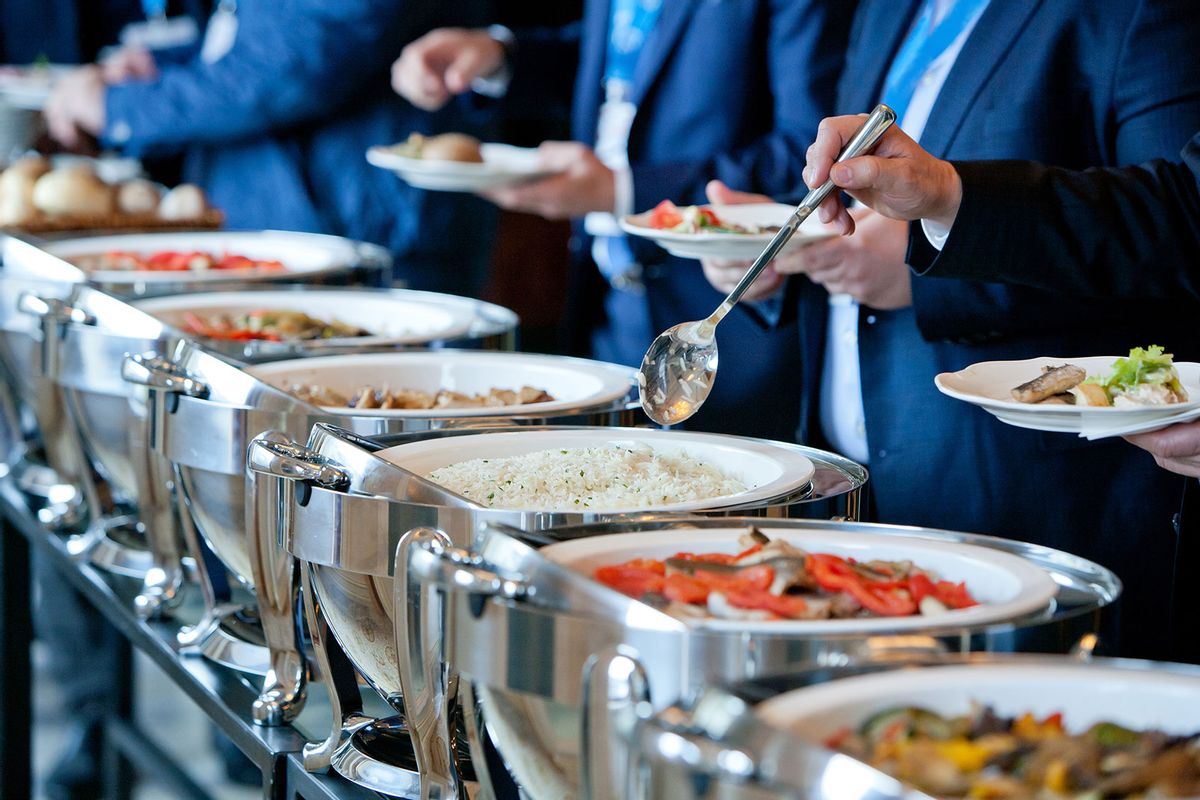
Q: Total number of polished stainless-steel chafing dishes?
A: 6